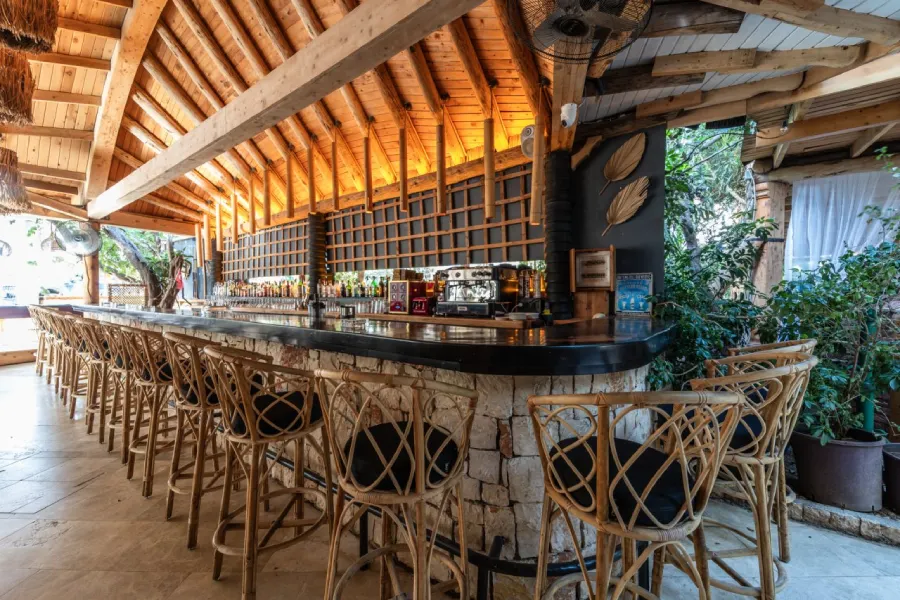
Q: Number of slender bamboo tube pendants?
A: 14